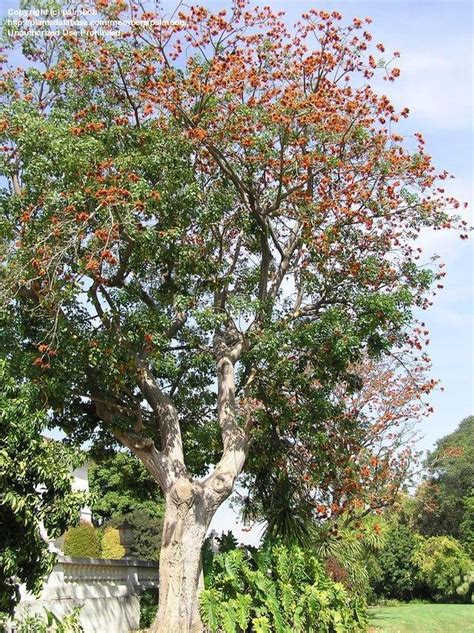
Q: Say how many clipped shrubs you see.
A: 2